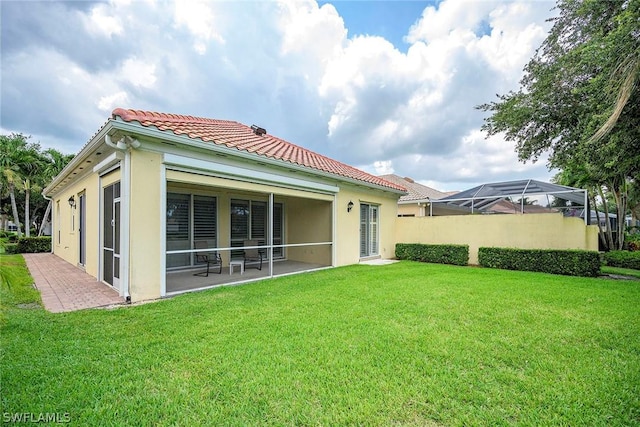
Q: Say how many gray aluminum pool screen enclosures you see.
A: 1